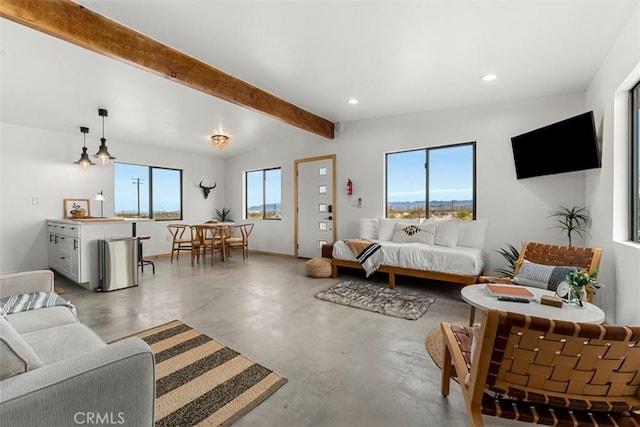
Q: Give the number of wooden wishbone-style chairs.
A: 4